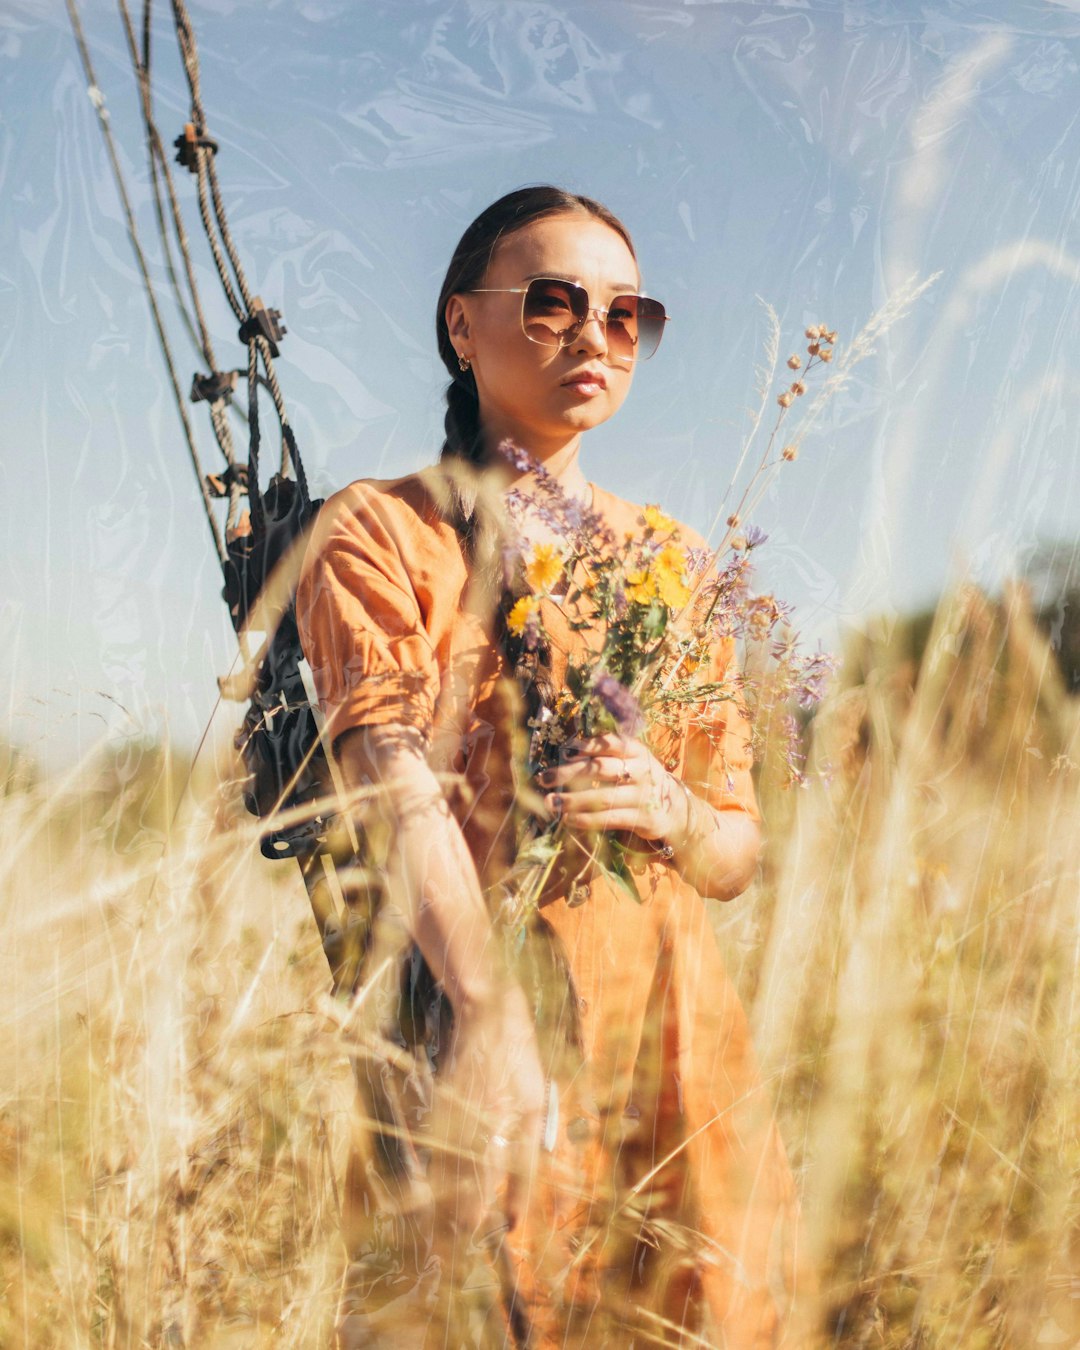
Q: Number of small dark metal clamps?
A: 4